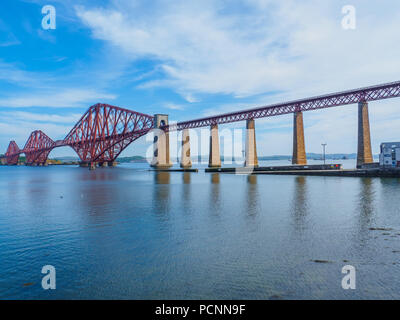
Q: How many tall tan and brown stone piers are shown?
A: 6